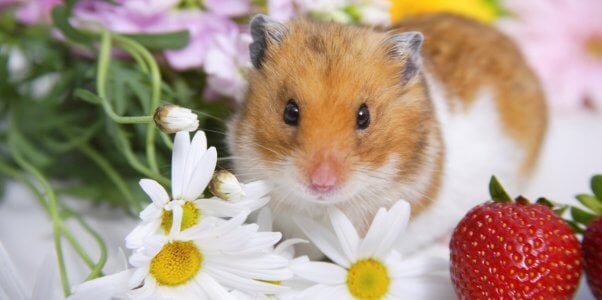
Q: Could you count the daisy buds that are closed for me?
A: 2